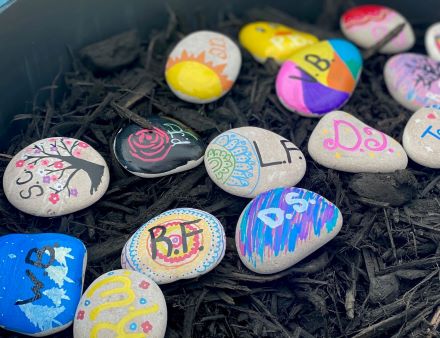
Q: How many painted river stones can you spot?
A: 15